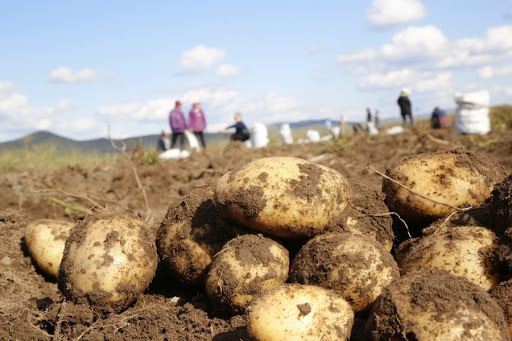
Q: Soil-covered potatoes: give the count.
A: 11